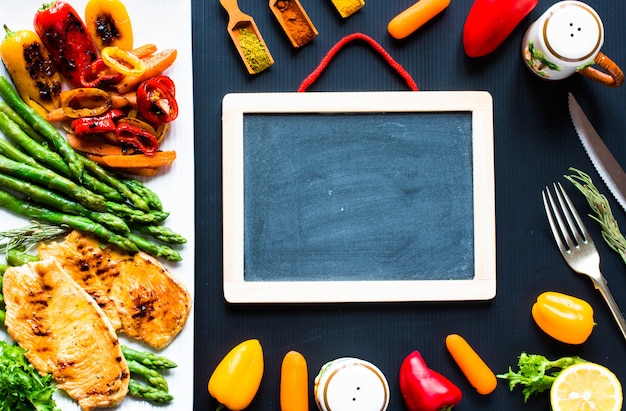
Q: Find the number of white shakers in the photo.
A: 2